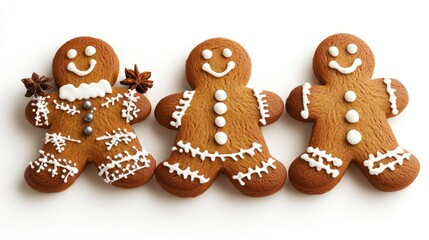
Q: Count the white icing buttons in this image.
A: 7